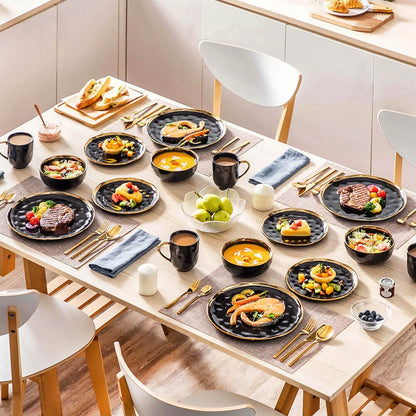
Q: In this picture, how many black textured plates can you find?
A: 8